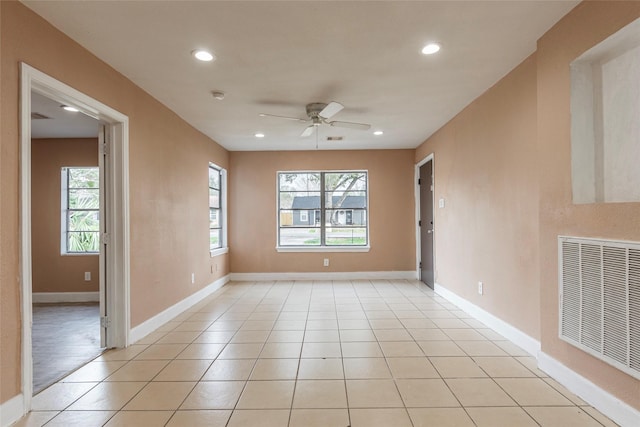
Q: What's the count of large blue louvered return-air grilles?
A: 0